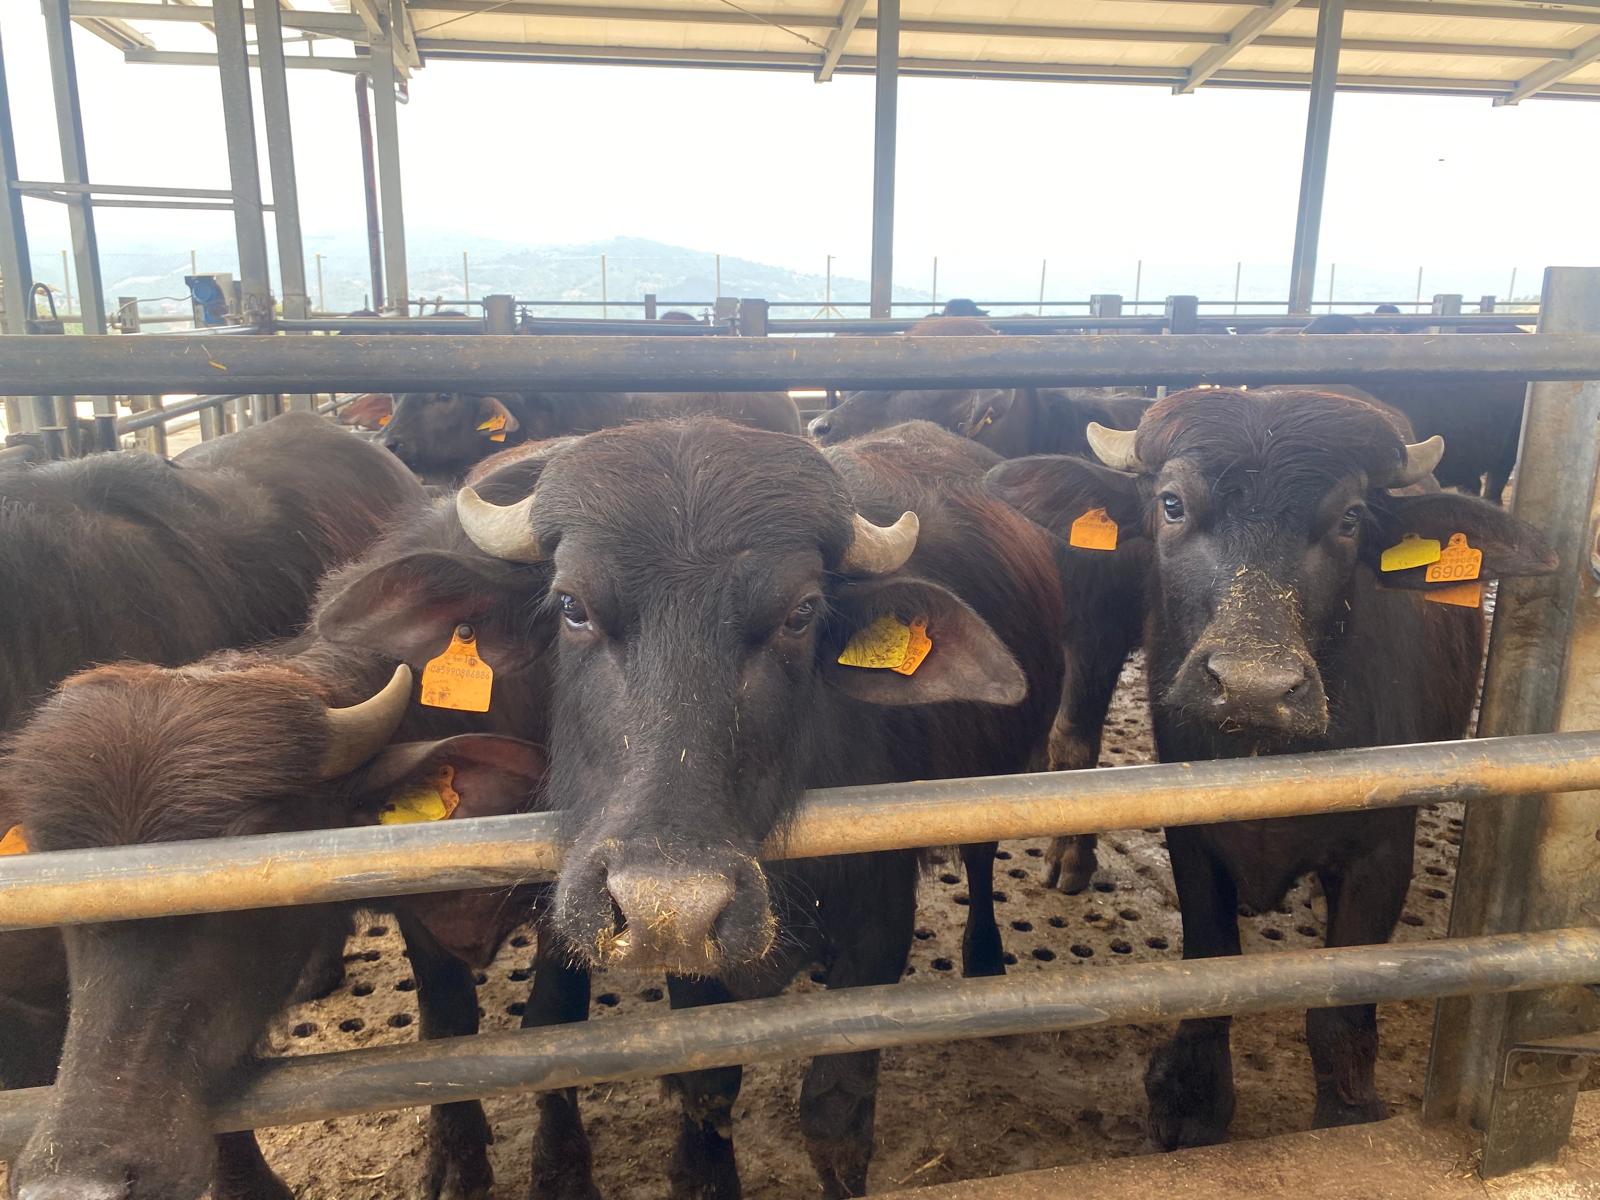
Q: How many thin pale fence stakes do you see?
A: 14